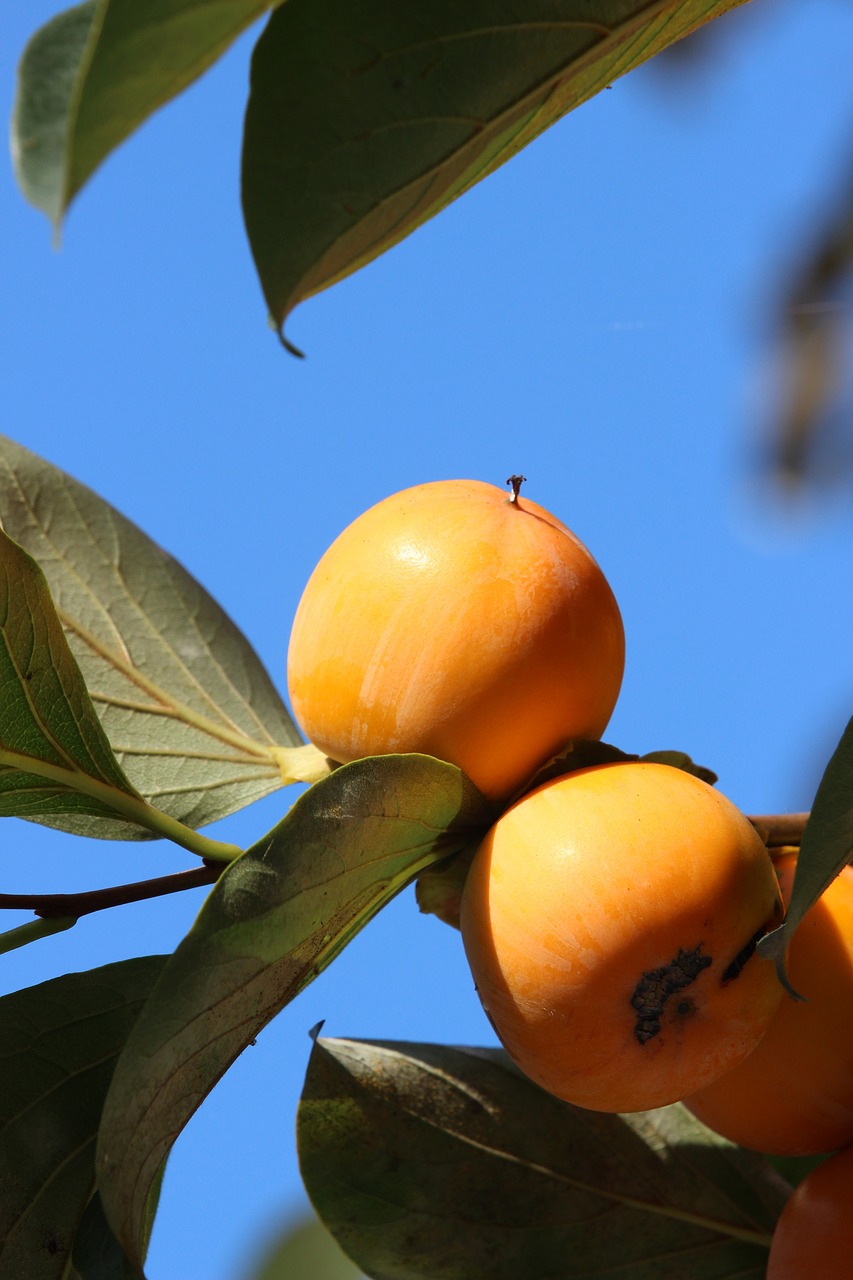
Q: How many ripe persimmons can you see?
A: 4